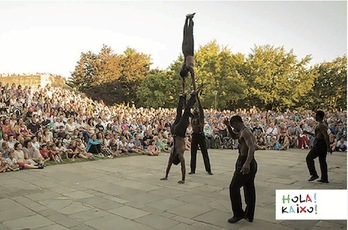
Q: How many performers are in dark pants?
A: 5